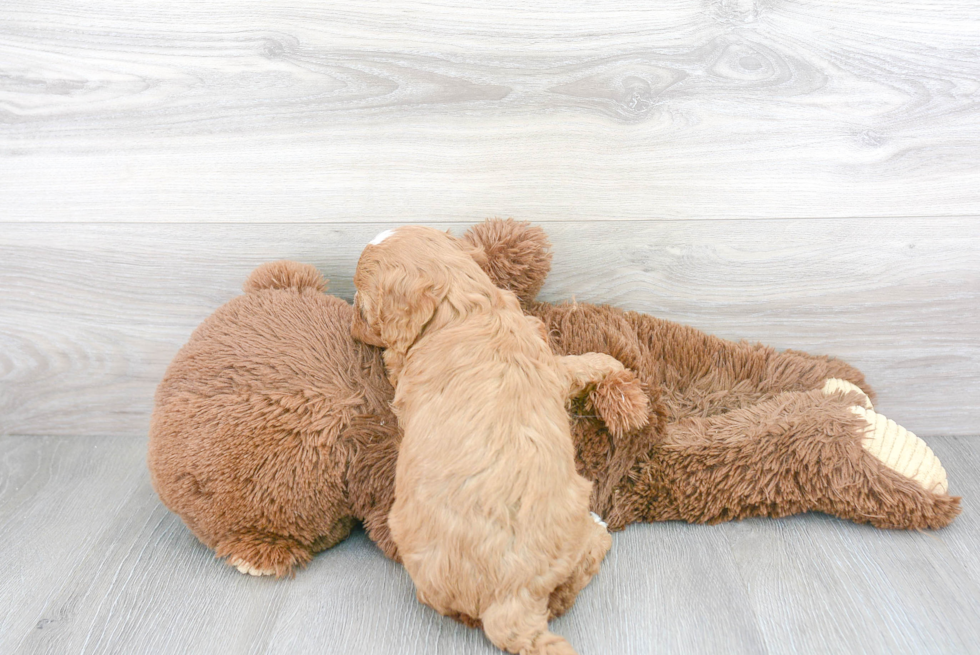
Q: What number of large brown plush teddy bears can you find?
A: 1